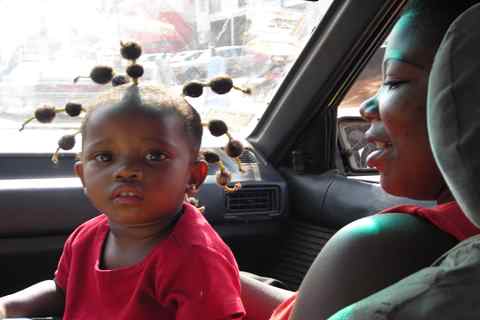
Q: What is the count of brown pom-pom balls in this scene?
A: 13